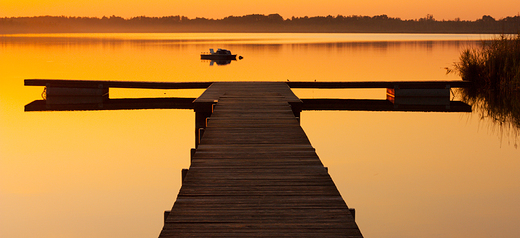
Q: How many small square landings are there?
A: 2